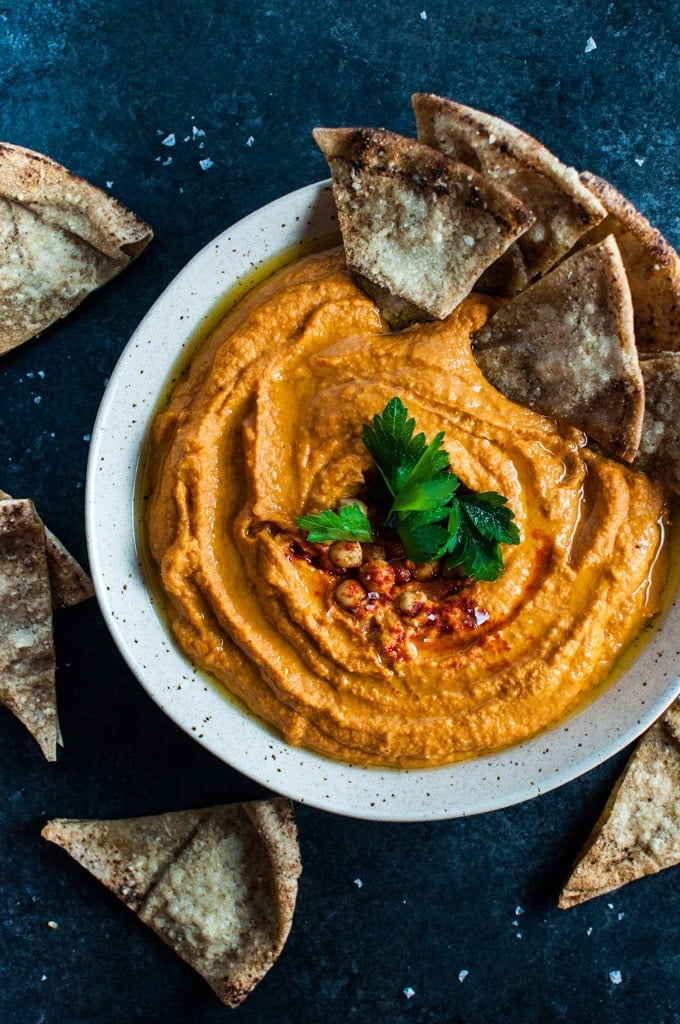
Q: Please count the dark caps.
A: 0